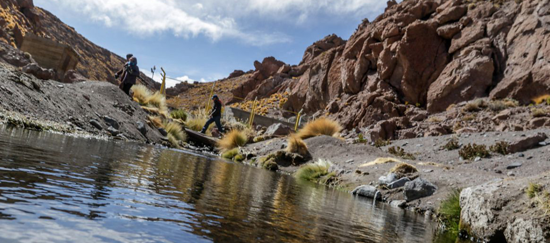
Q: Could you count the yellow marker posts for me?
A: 4